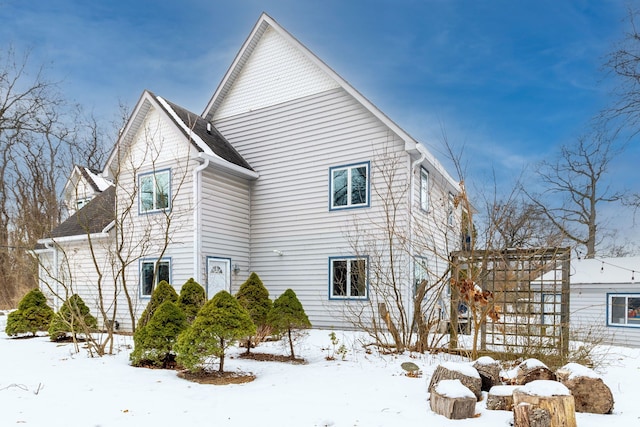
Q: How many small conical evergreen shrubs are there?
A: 8